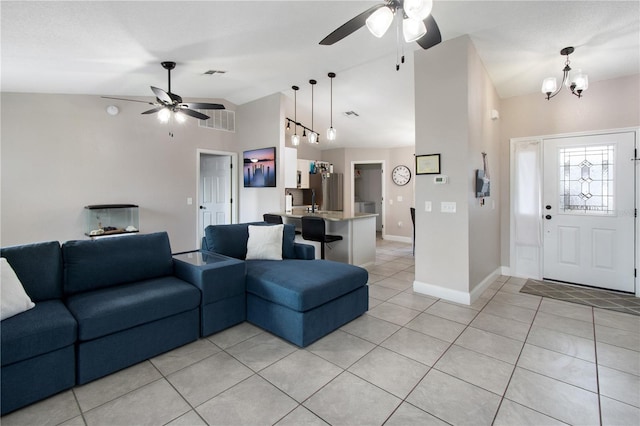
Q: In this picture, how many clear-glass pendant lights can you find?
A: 3